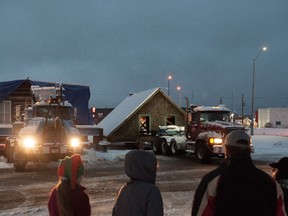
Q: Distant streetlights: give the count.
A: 3